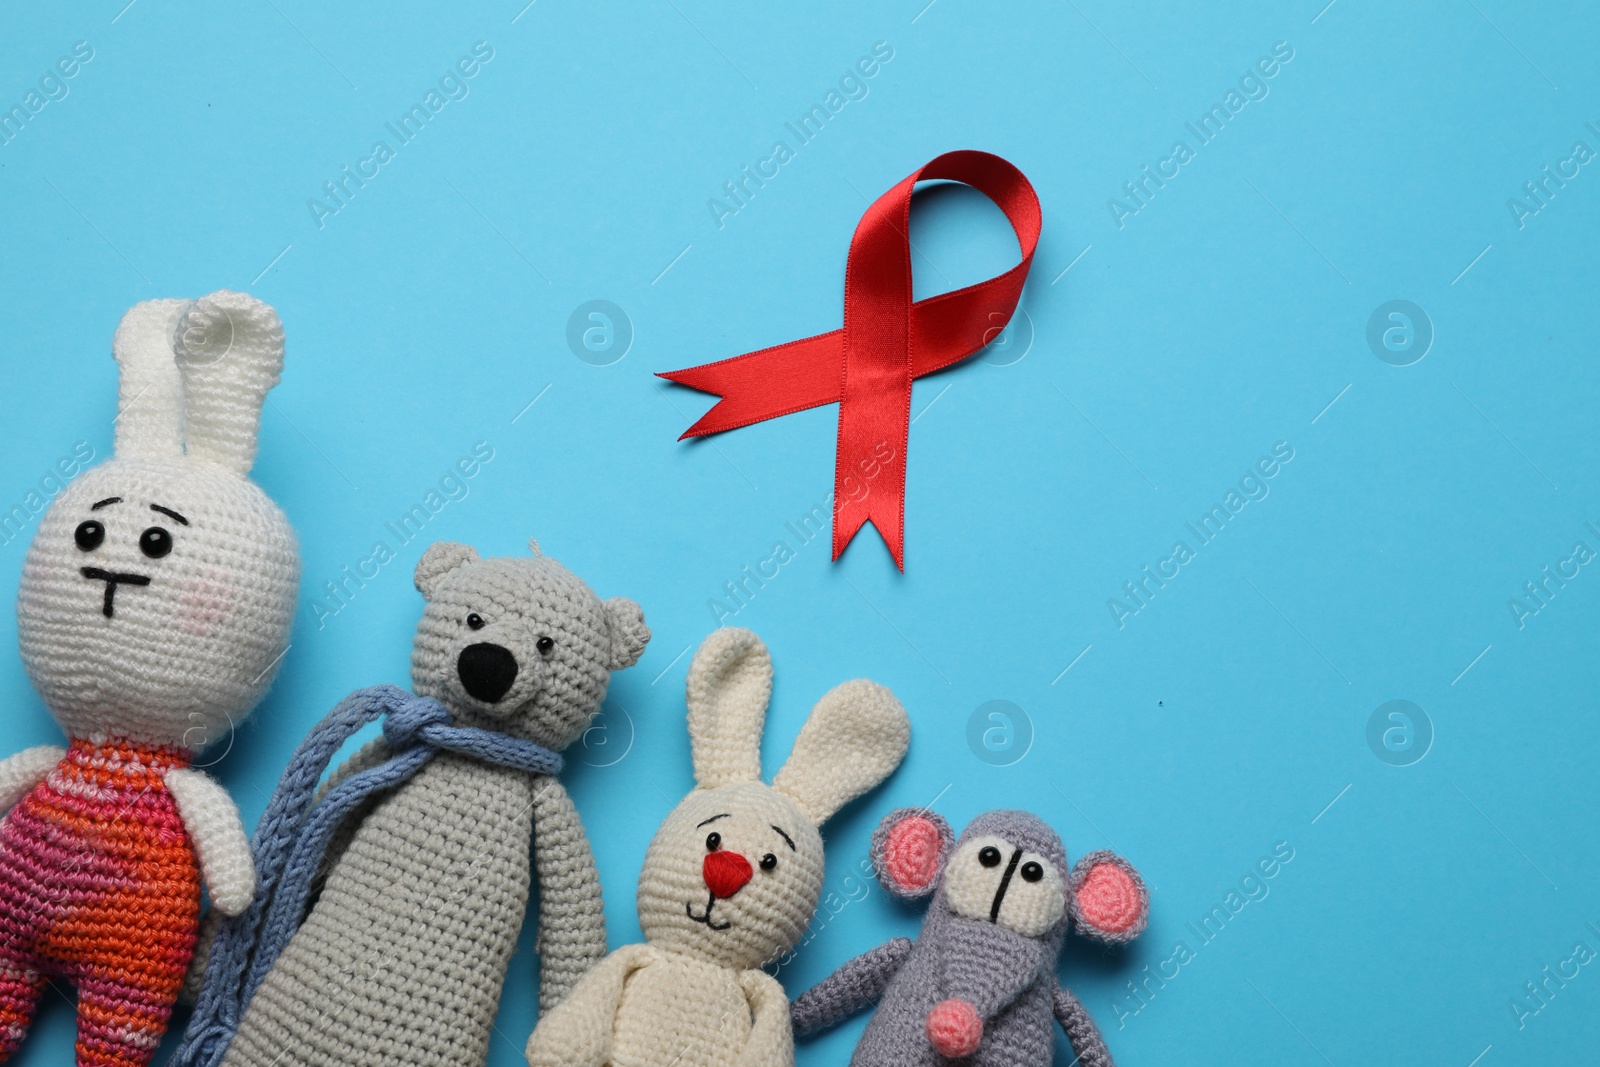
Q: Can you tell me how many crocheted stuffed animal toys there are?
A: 4